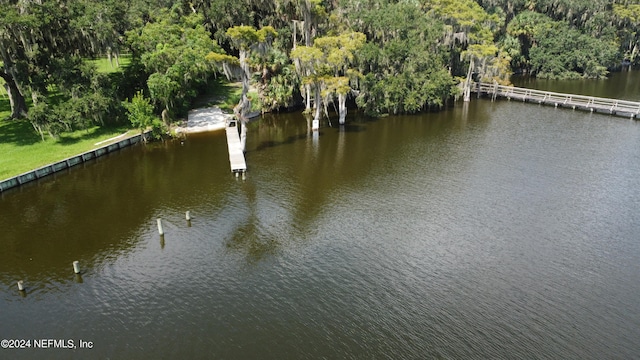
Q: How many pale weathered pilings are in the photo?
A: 4